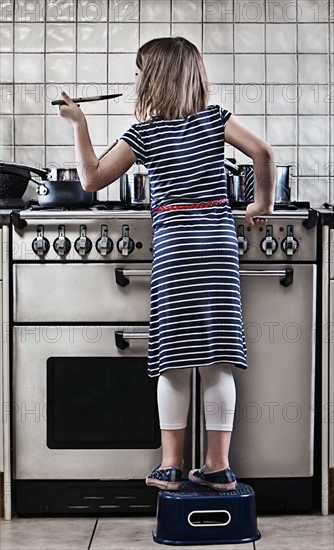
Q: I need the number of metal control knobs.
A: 8